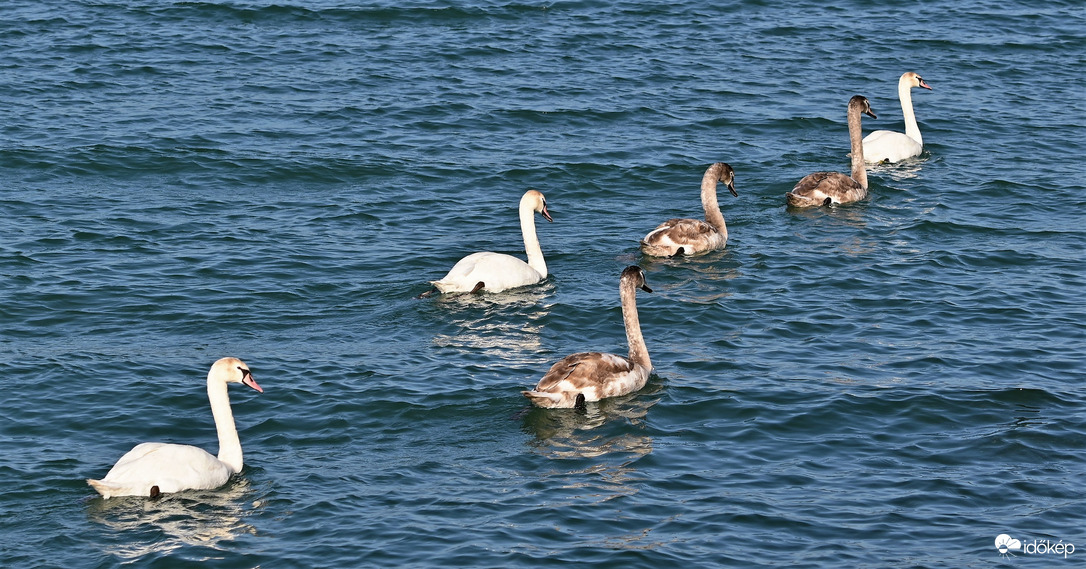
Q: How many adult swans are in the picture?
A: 3